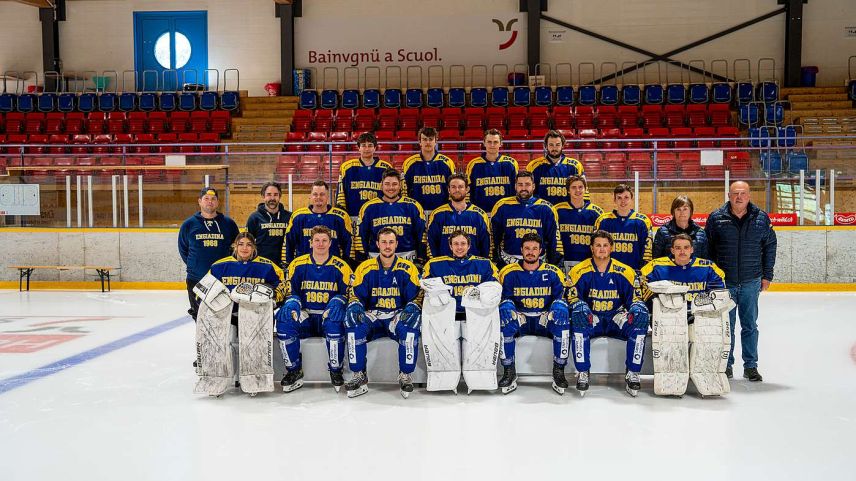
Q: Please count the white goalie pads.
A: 6